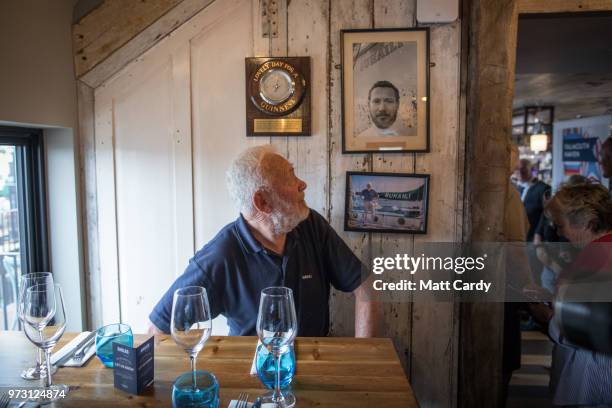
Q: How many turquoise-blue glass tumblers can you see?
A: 3